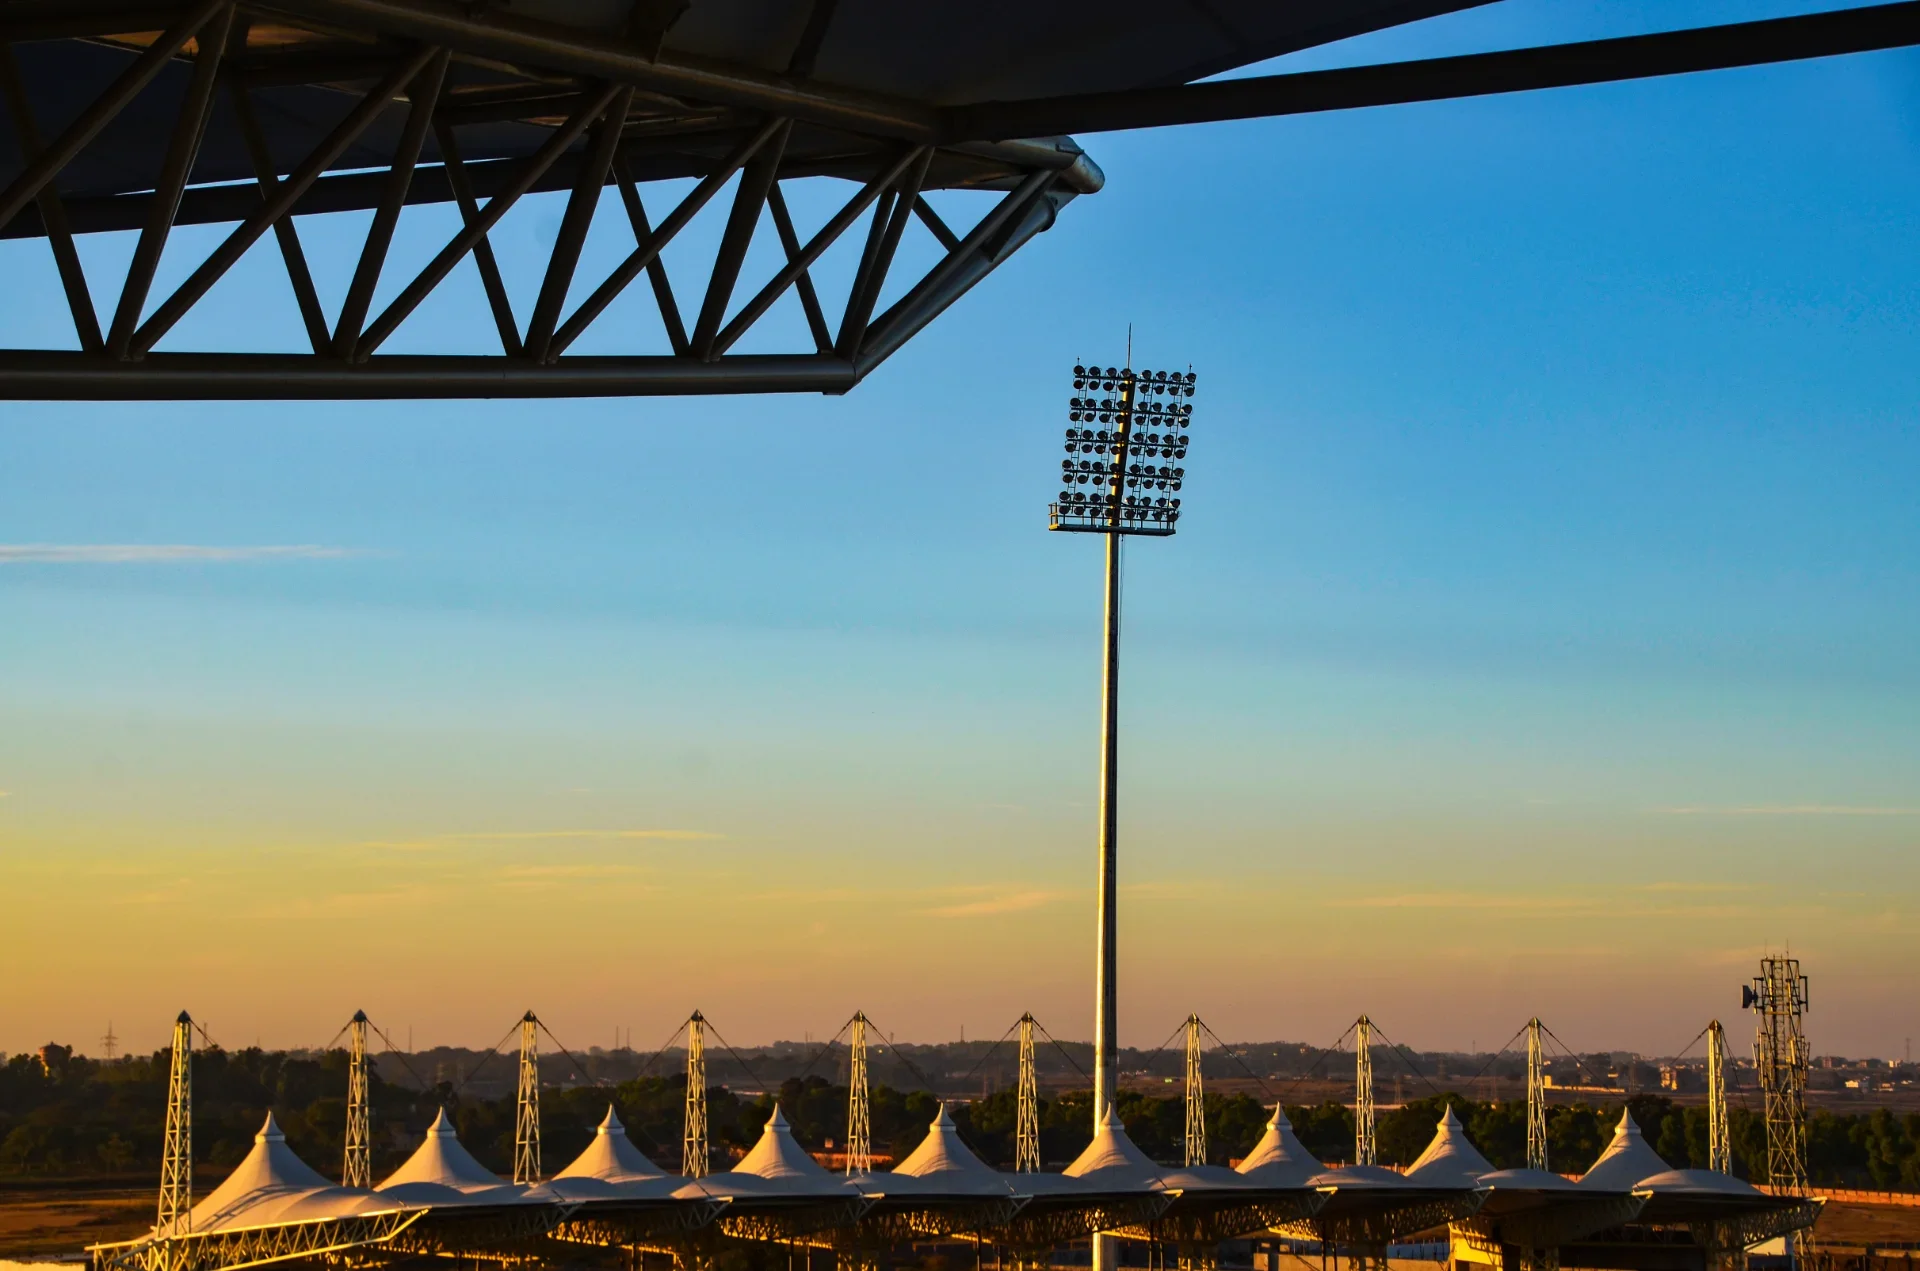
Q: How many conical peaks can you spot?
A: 9